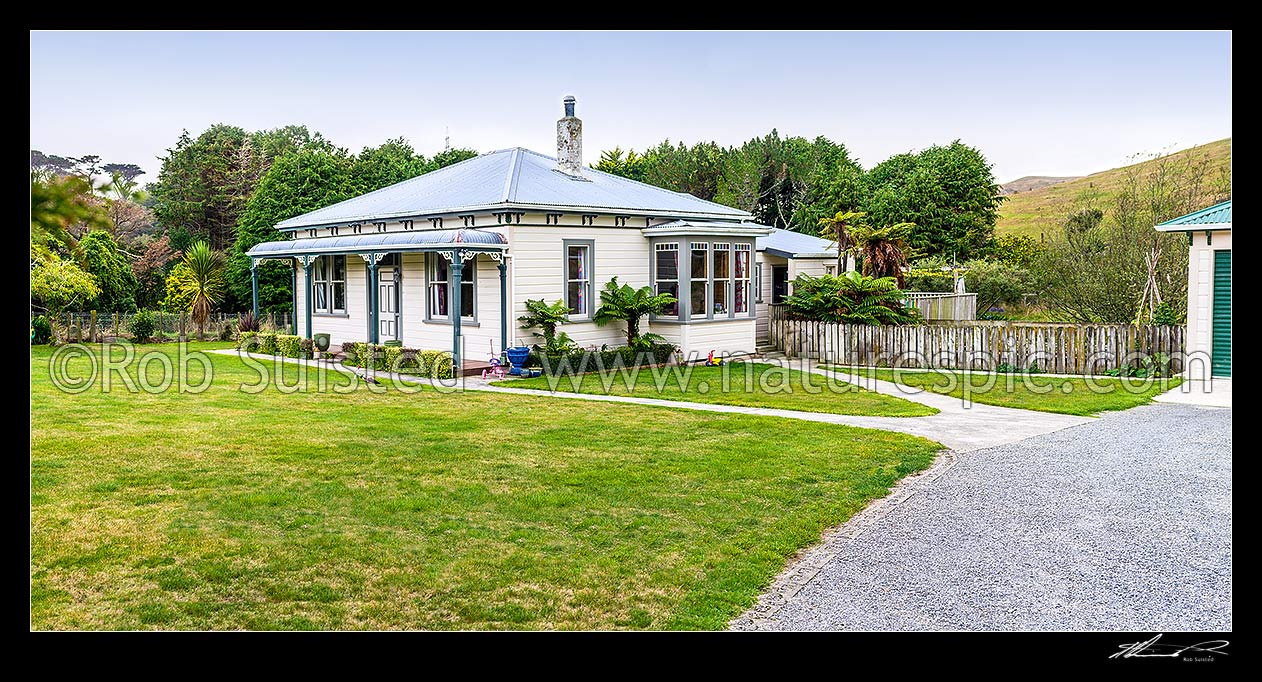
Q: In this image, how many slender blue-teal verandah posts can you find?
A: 6